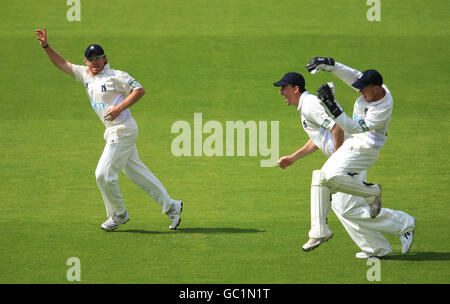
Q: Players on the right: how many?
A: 2